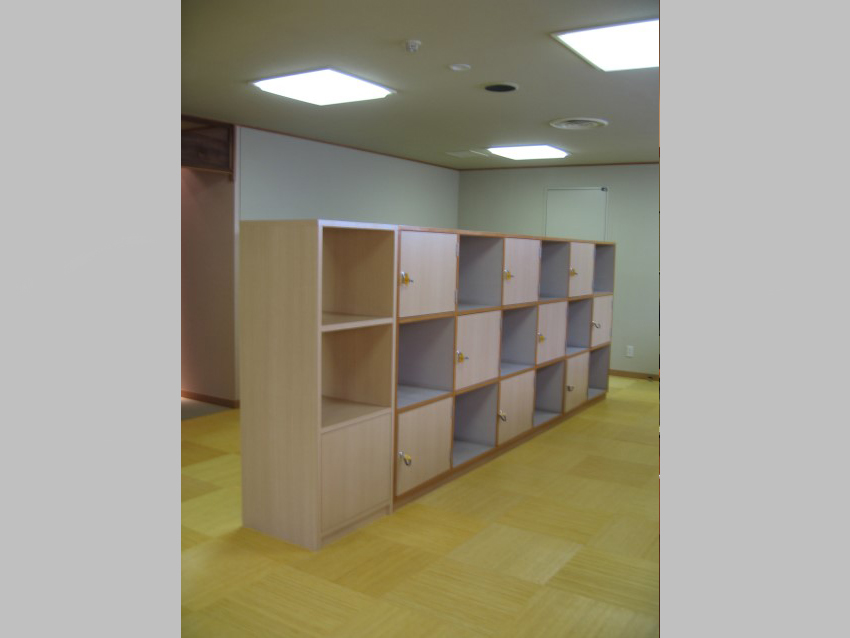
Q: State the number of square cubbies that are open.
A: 11